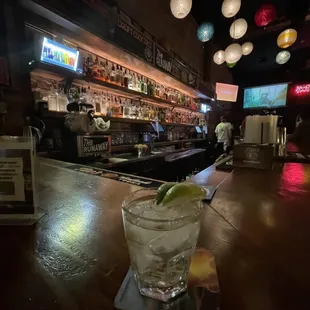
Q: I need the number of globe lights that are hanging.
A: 11